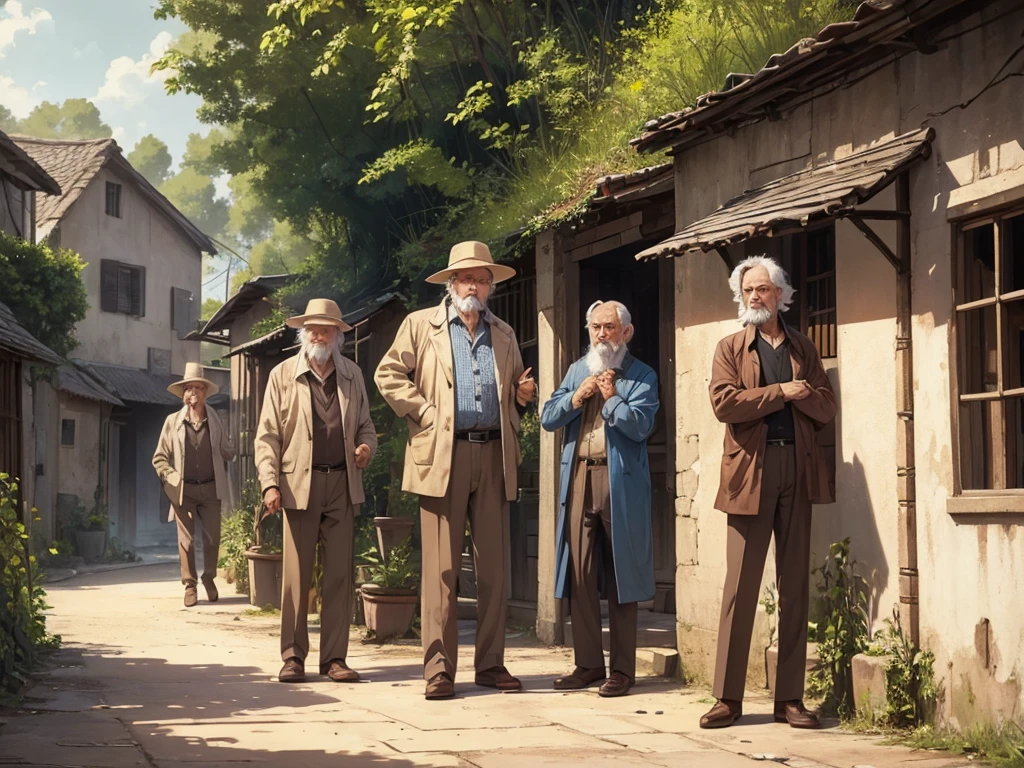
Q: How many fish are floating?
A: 0